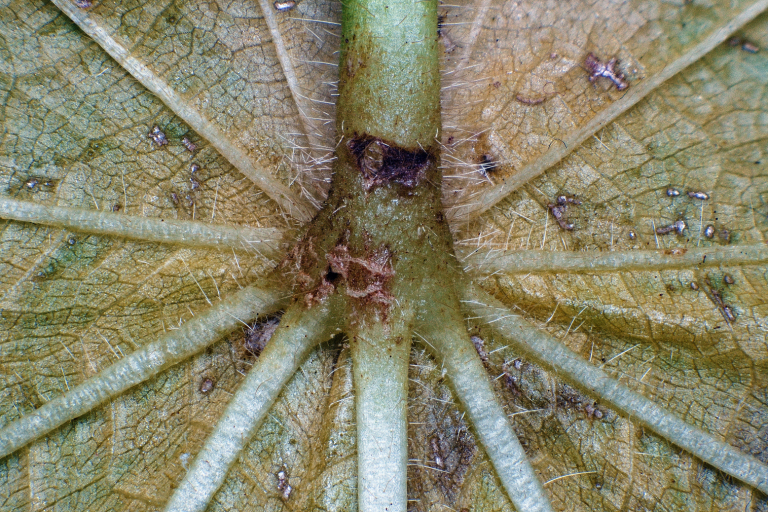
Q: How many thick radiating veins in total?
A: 9